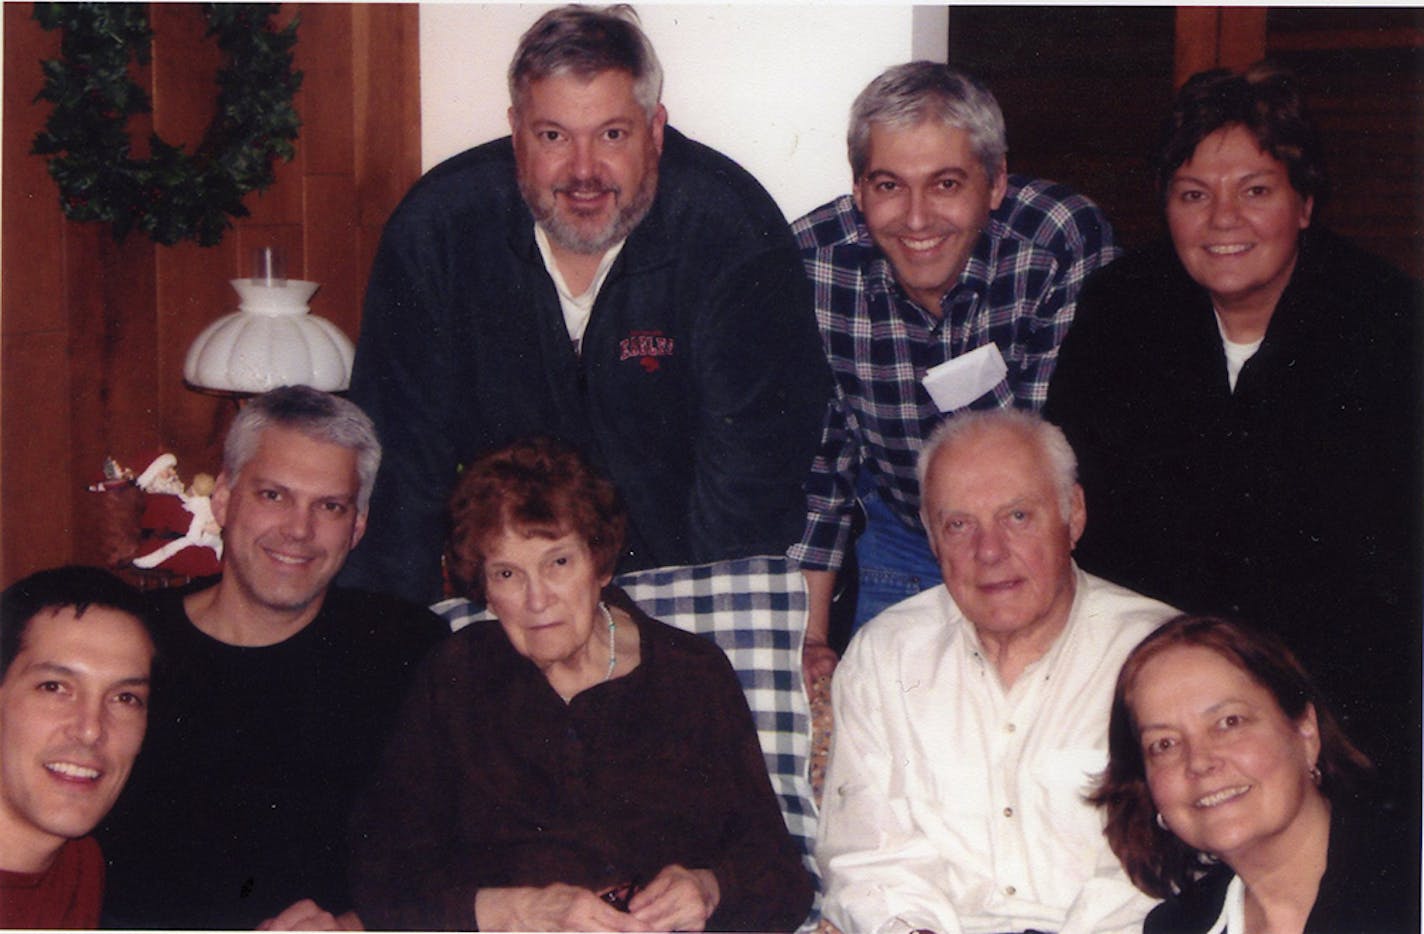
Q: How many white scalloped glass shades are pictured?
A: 1